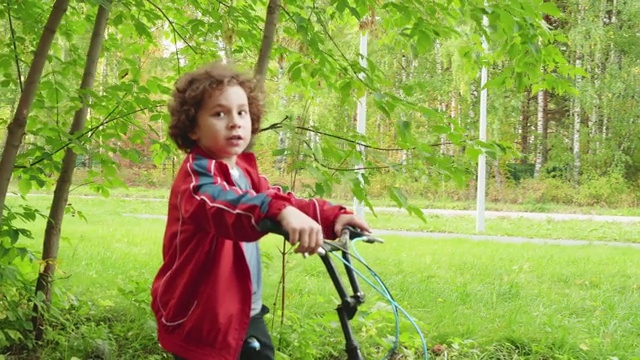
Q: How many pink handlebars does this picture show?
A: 0